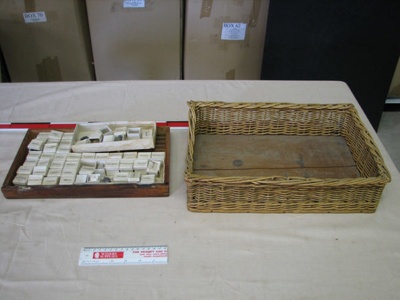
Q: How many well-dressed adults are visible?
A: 0